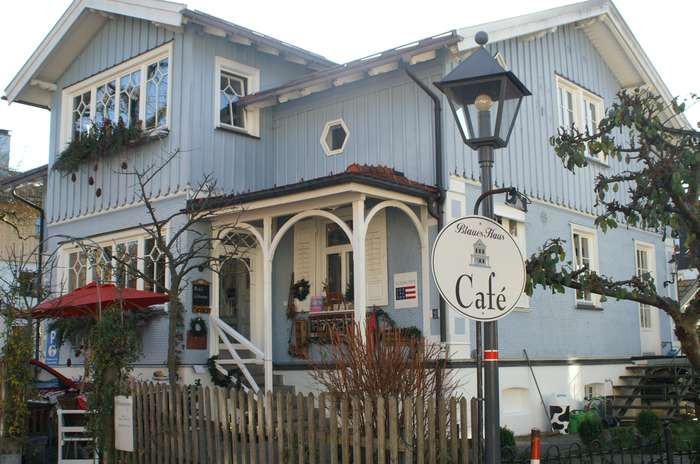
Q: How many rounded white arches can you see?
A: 3